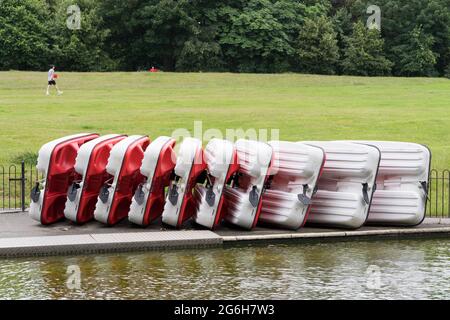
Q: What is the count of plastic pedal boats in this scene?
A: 10